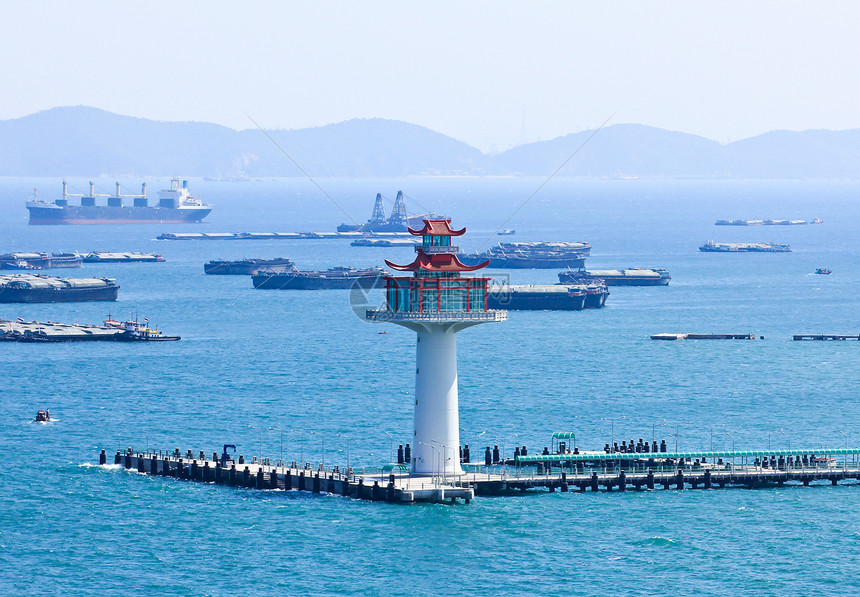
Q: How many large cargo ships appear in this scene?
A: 1